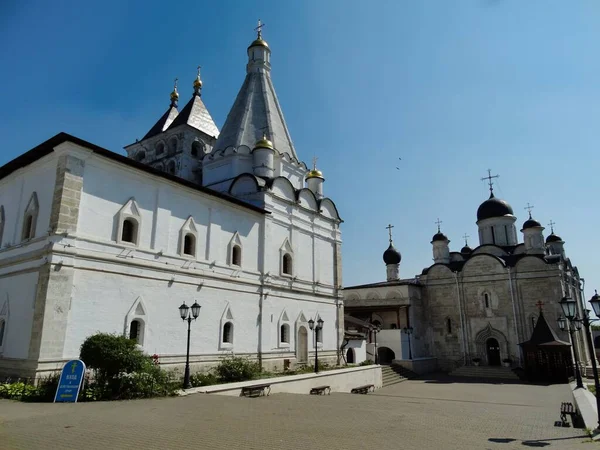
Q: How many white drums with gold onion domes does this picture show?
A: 3